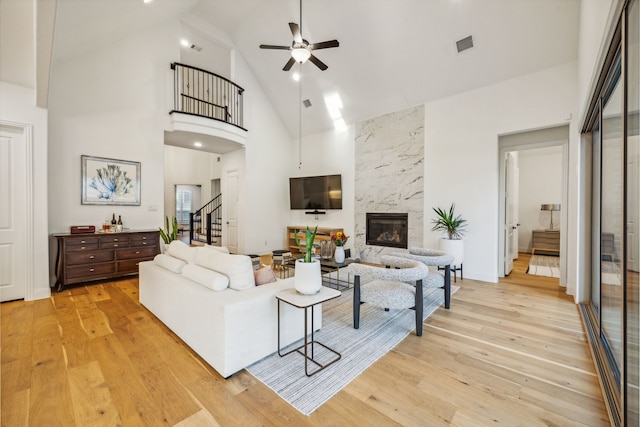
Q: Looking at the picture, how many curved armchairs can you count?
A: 2